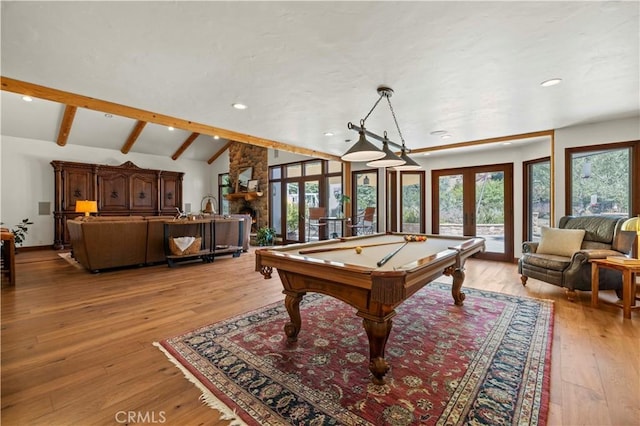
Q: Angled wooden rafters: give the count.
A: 4